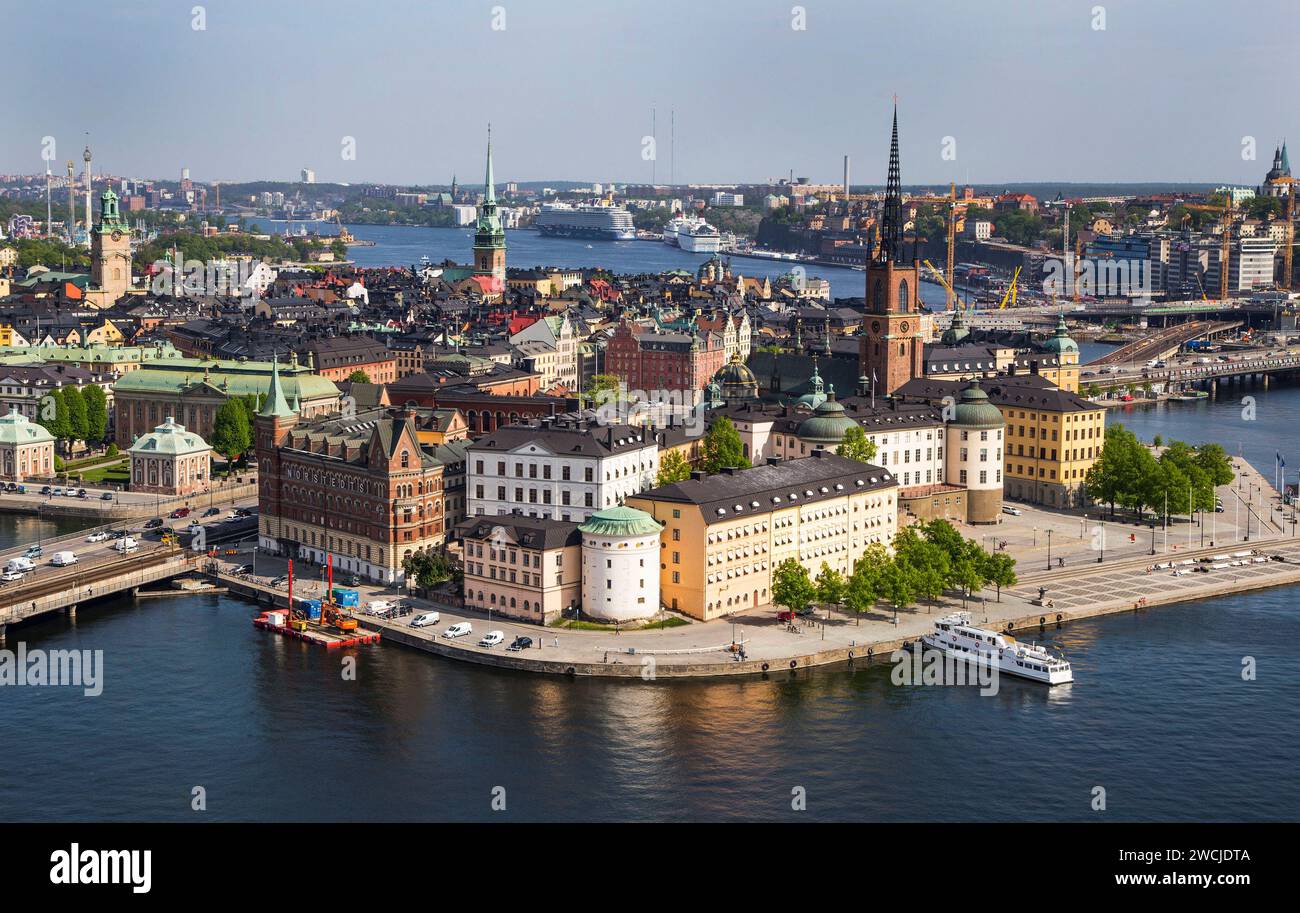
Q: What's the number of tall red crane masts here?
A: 2